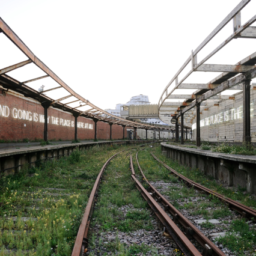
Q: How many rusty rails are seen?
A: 4